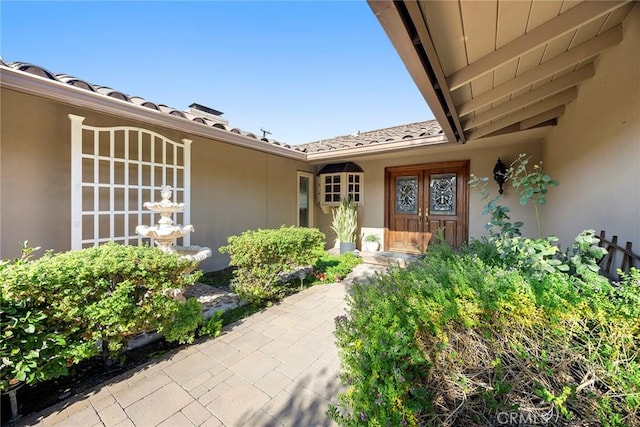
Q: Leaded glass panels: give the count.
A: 2